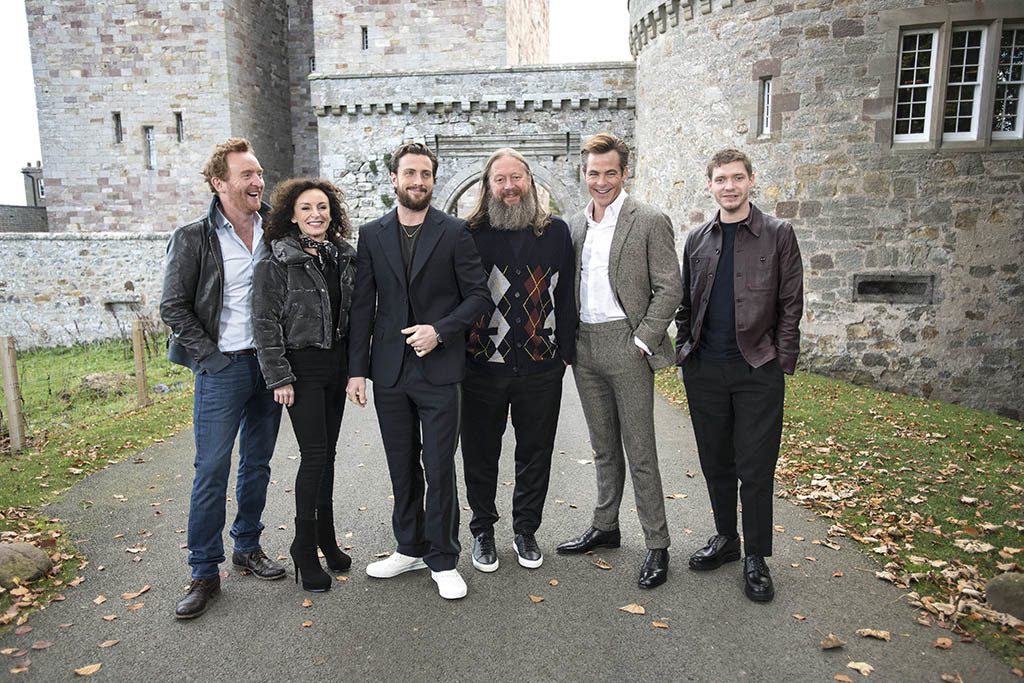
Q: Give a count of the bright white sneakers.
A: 2